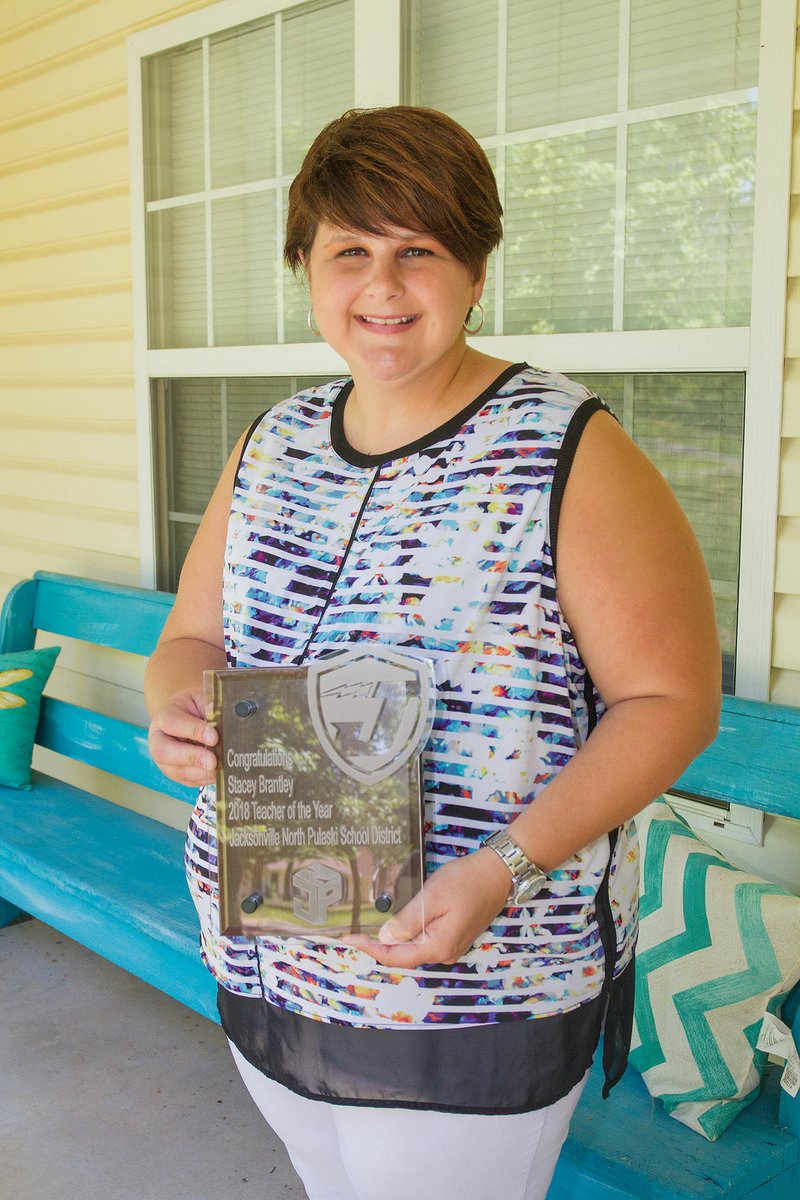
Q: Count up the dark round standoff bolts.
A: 3